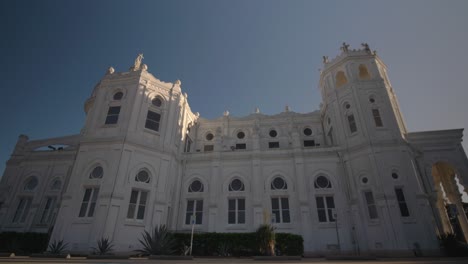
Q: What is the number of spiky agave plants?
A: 3